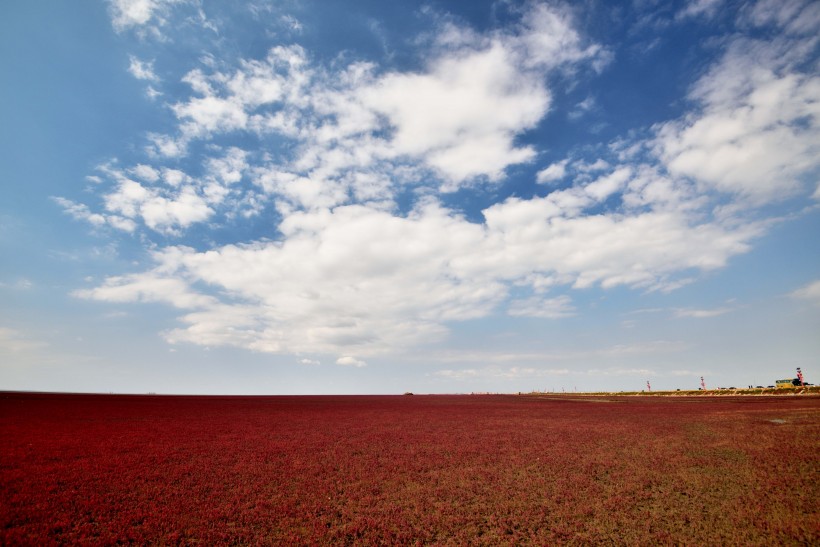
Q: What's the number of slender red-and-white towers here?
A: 3